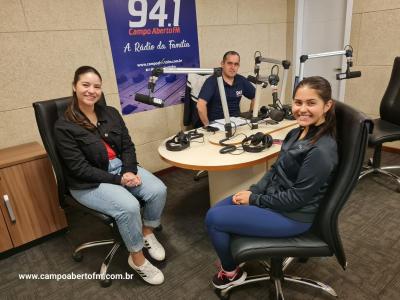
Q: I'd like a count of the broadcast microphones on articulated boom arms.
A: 4